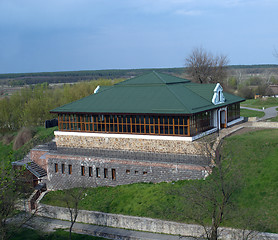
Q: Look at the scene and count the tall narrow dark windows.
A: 8